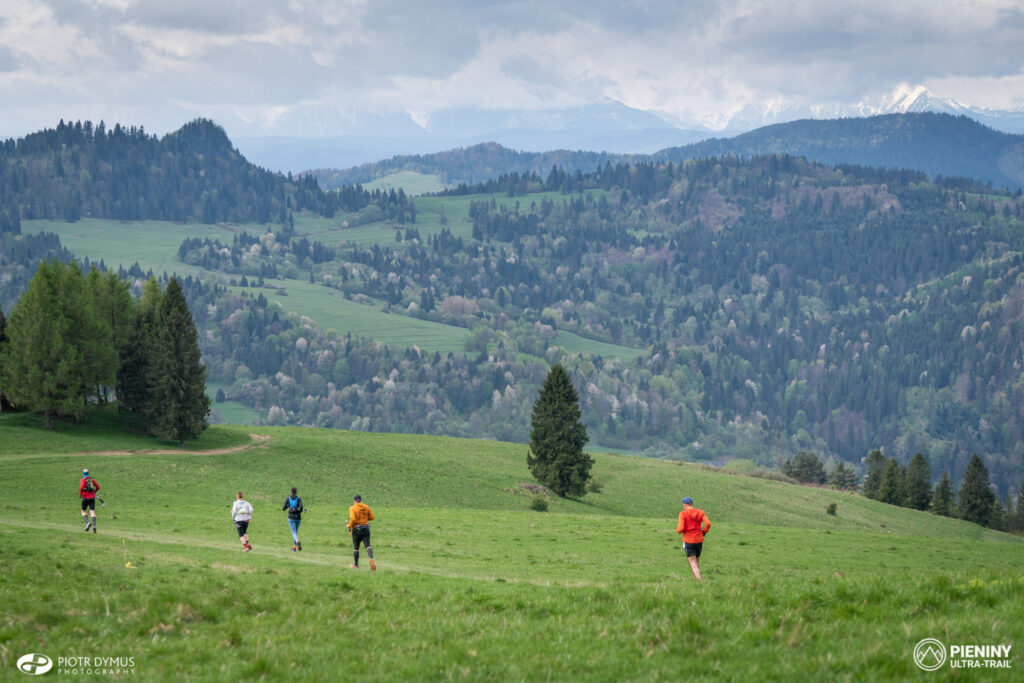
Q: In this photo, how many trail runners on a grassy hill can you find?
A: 5